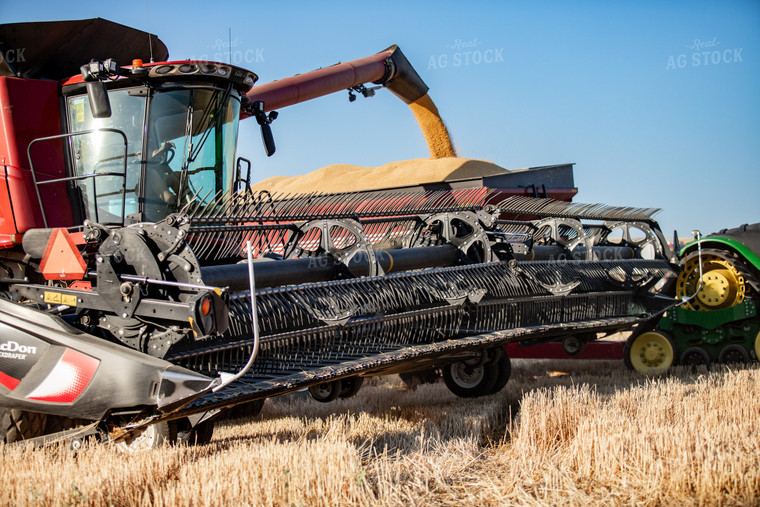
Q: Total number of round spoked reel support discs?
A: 4